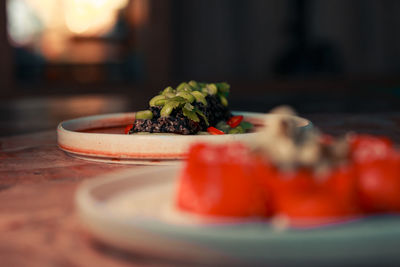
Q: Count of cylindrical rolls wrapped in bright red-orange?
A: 3